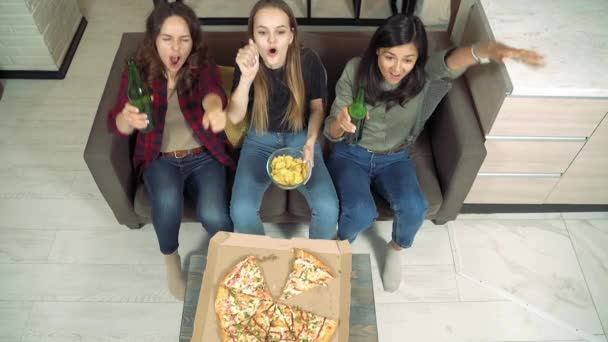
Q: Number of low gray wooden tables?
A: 1